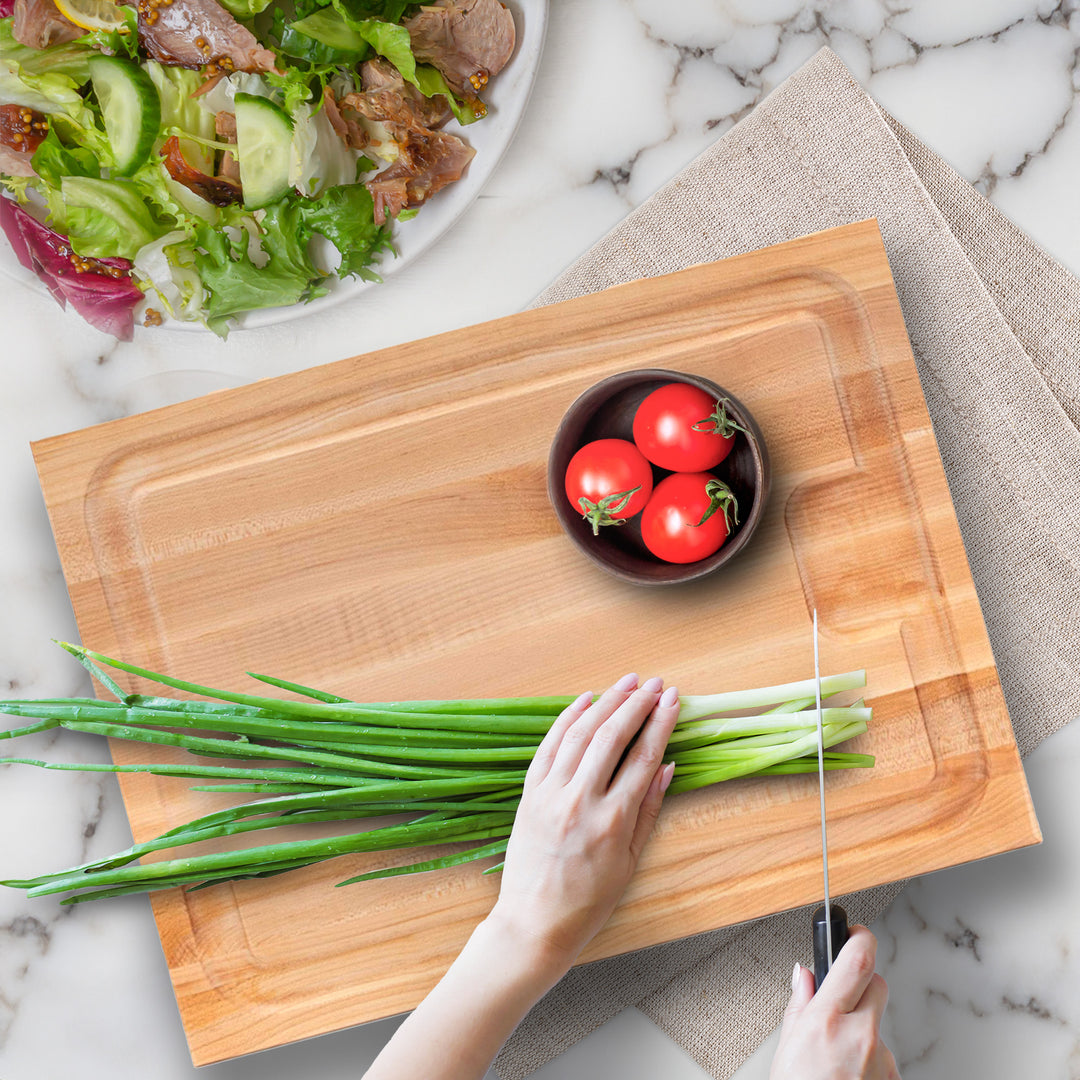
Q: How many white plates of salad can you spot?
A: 1